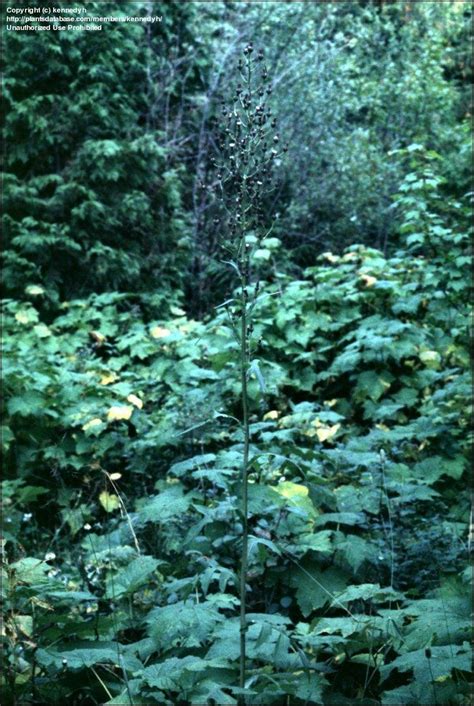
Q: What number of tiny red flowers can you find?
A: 0